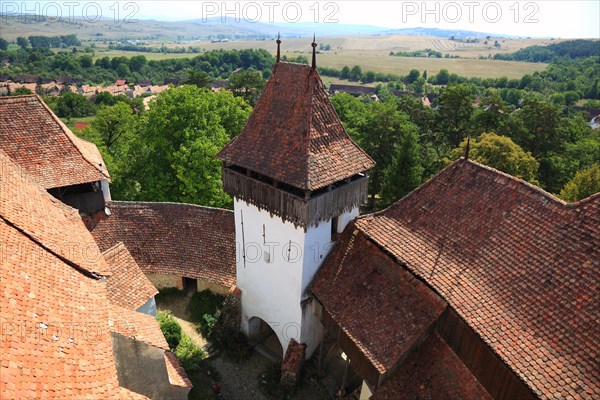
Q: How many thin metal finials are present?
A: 3